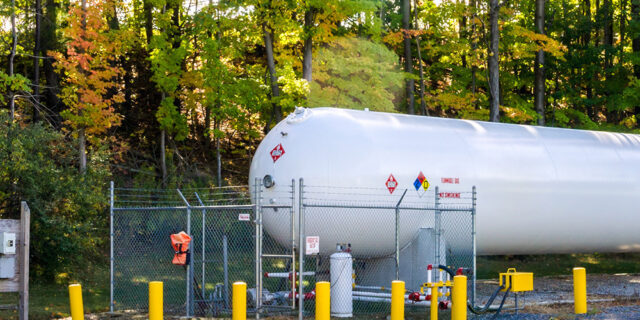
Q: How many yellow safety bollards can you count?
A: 7